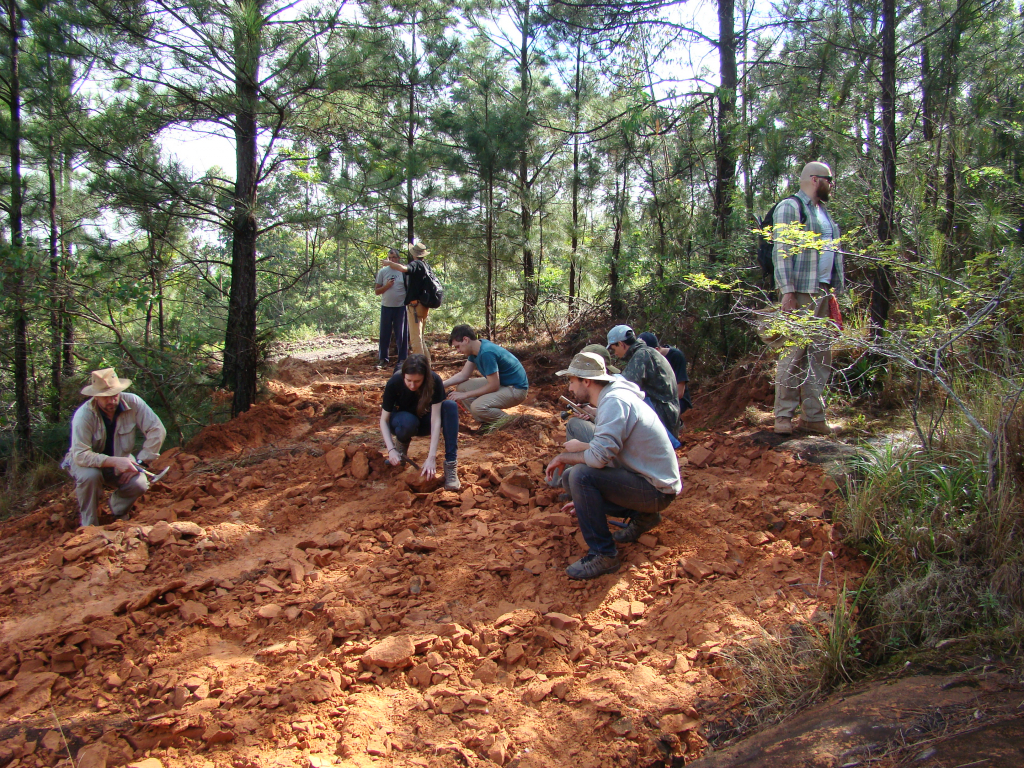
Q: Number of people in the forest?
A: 10